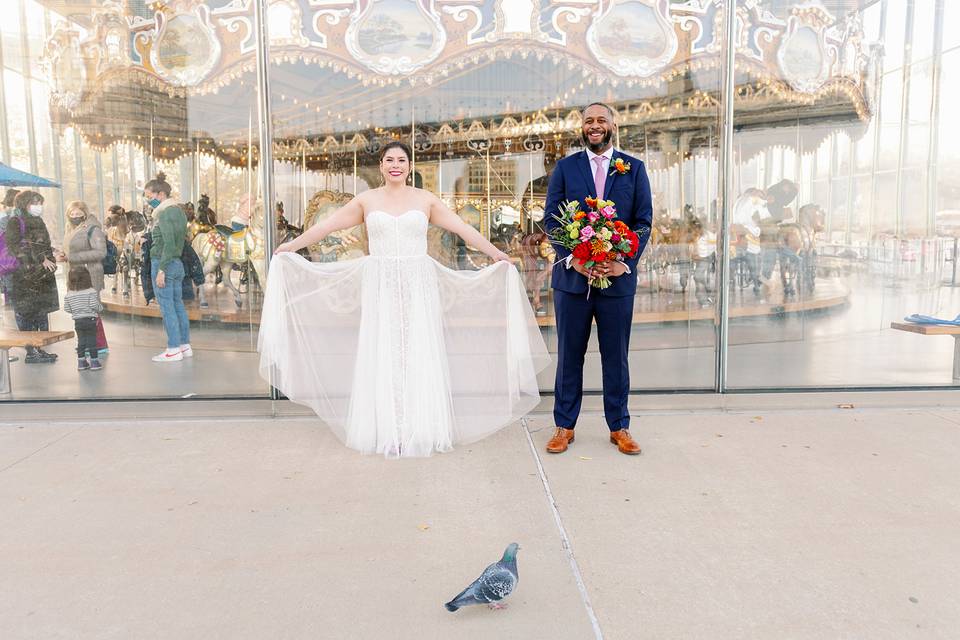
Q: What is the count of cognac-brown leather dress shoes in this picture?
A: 2